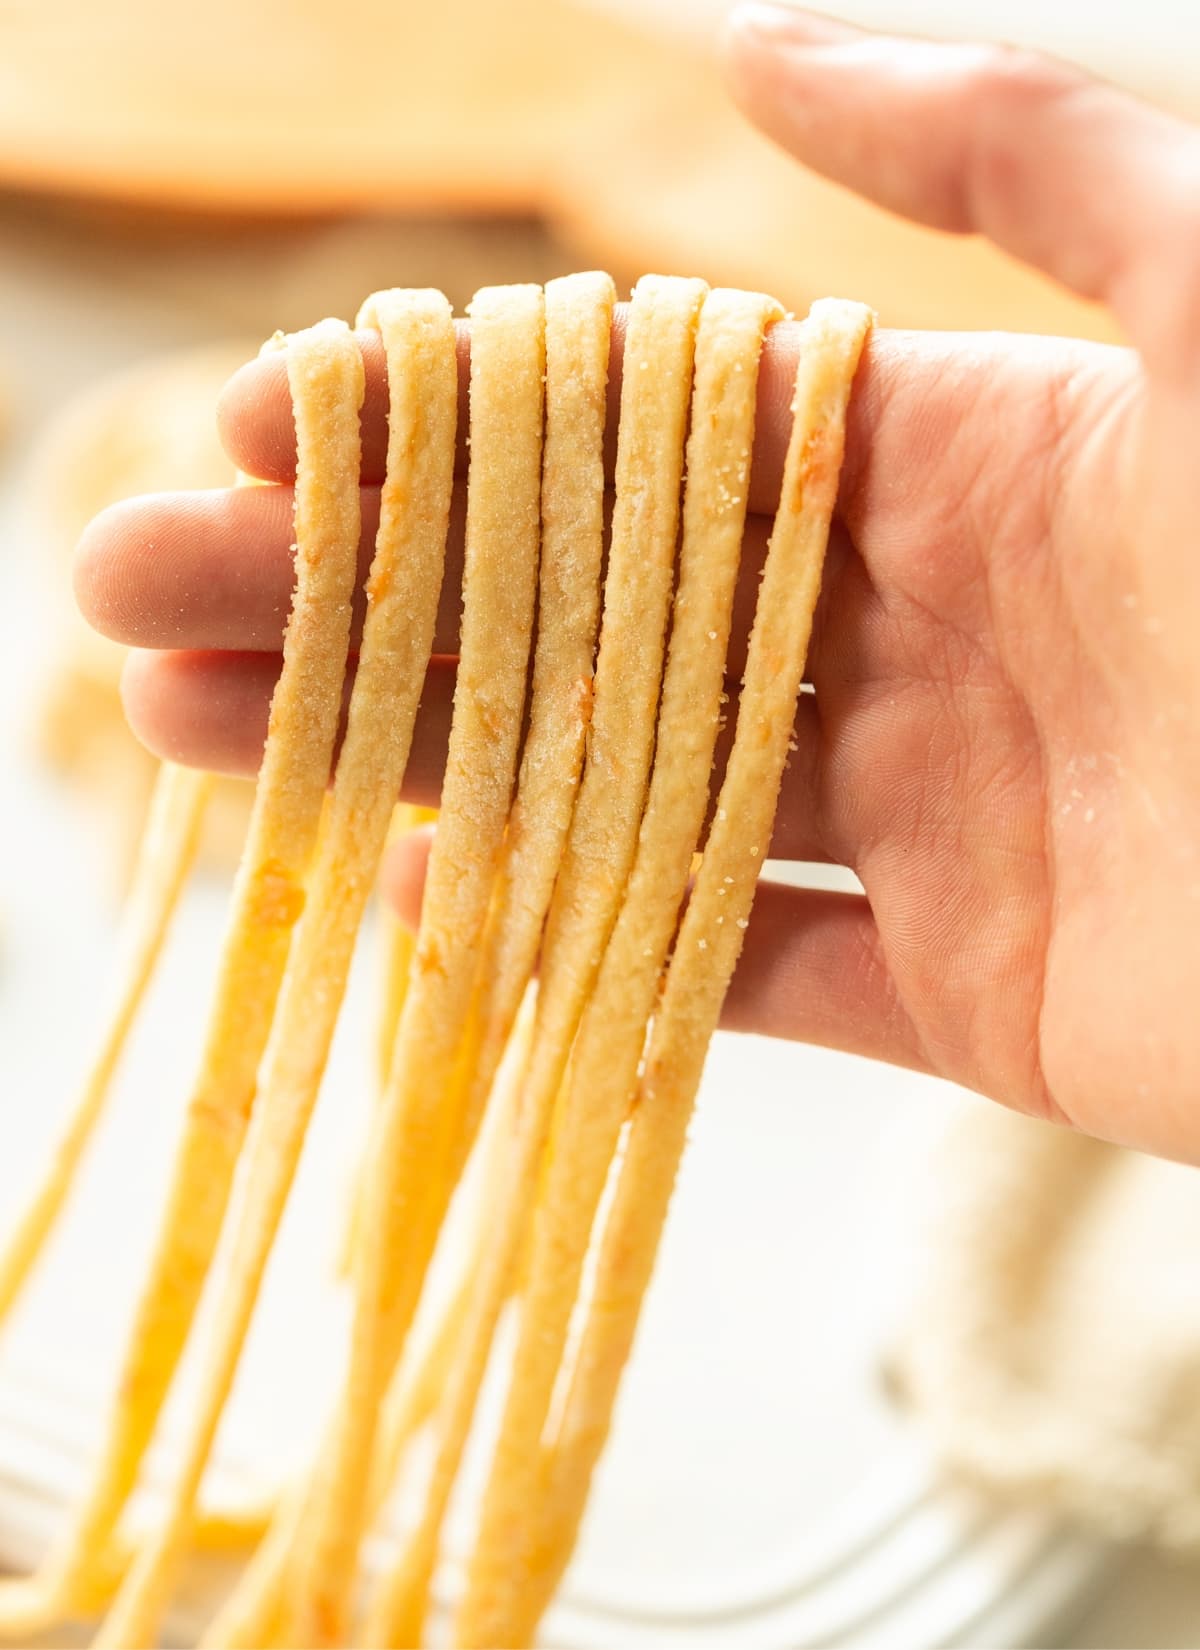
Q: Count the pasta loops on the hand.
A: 7